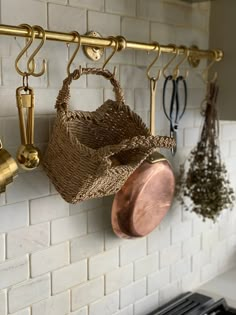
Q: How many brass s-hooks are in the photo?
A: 8